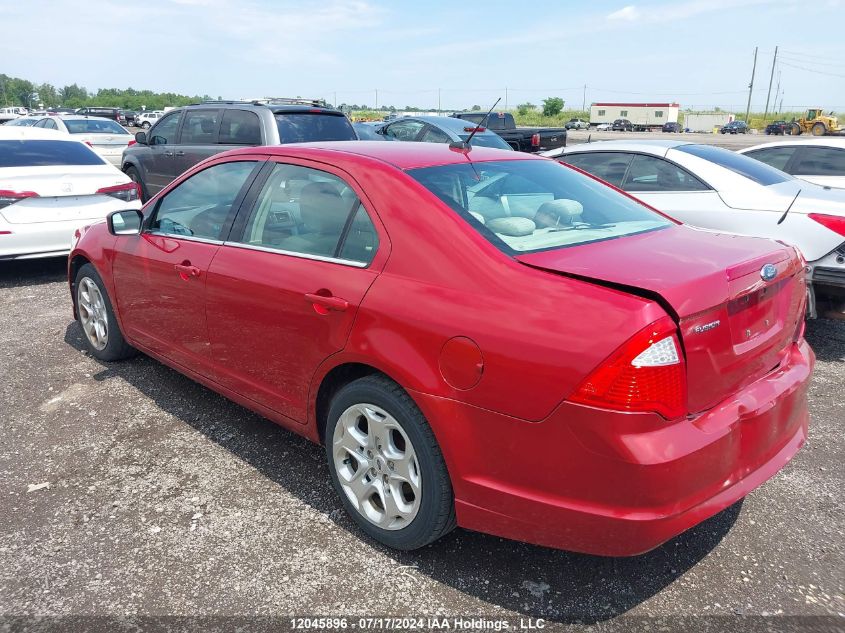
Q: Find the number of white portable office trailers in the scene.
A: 1